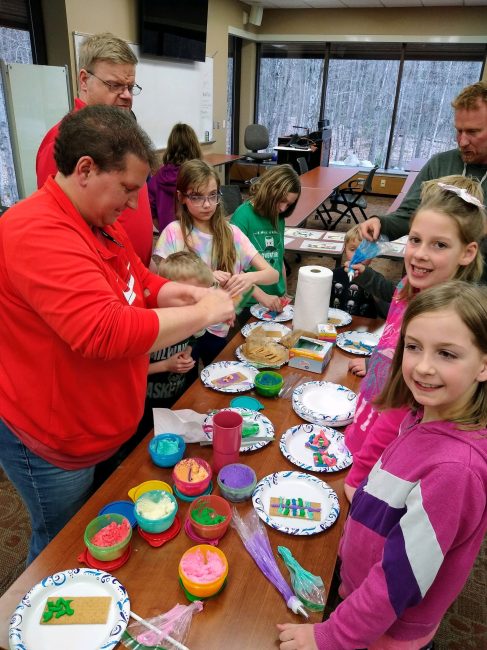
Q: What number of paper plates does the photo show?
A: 11